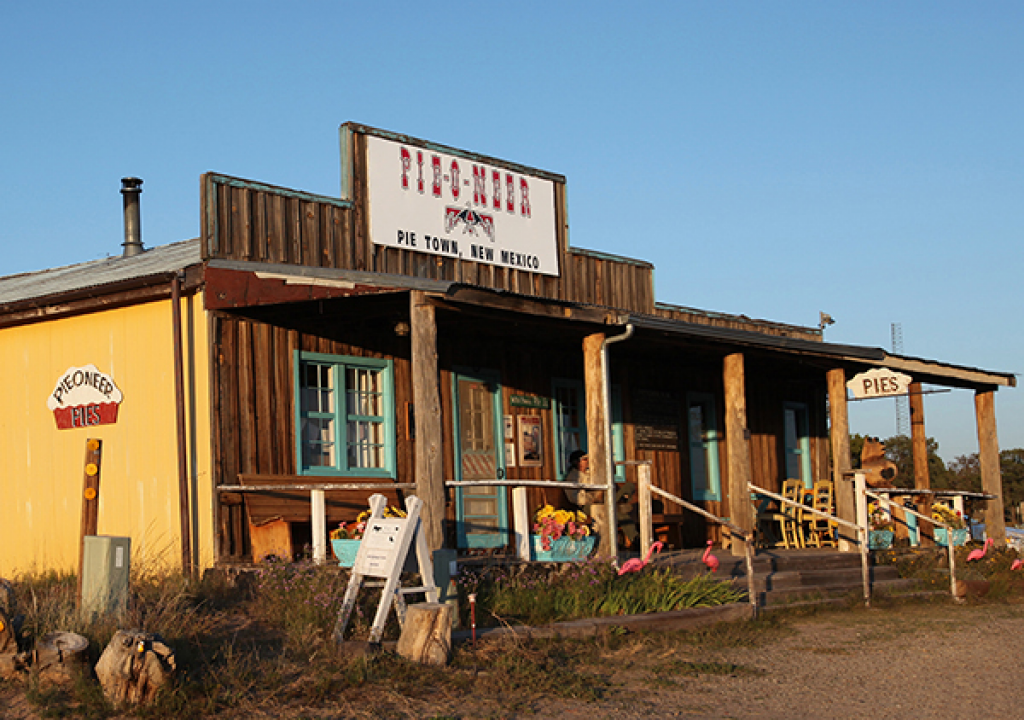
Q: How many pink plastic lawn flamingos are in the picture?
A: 4